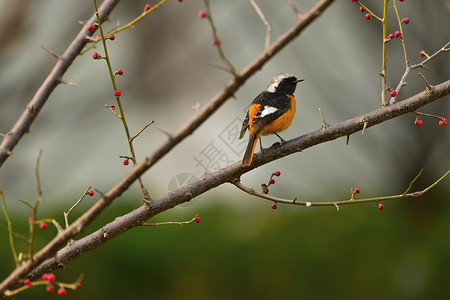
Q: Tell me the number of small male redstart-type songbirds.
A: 1